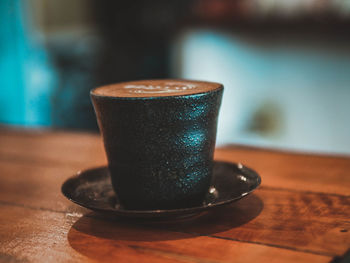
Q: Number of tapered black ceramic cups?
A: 1